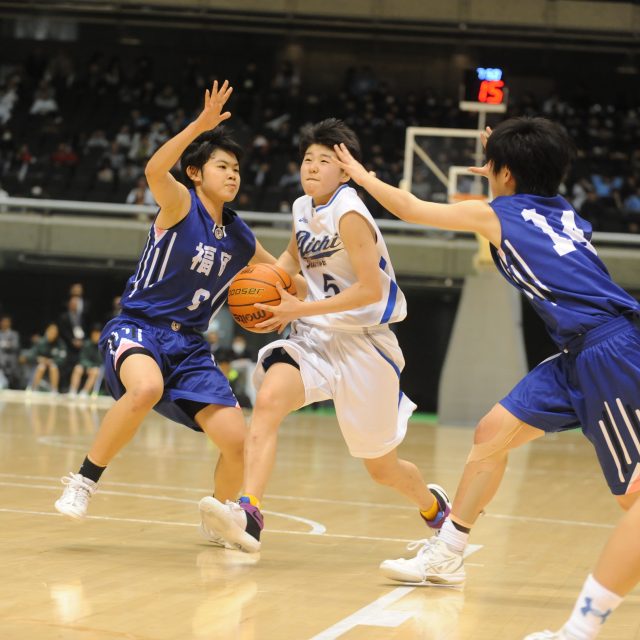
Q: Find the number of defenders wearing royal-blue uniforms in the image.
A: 2